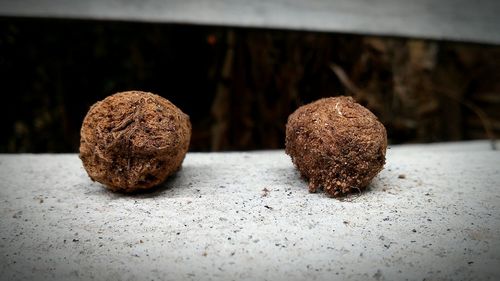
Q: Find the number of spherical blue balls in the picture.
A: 0